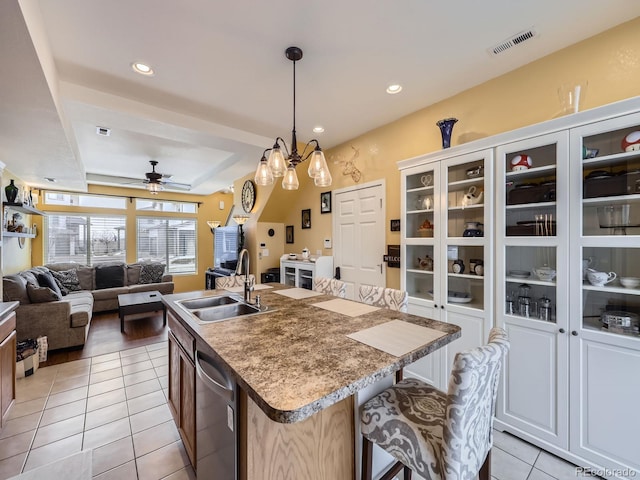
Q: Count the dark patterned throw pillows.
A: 2